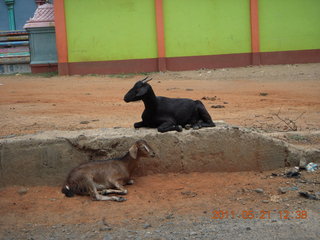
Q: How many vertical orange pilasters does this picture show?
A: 3